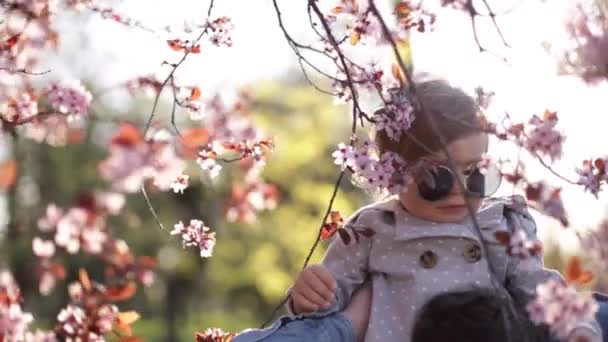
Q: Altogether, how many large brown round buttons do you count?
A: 2